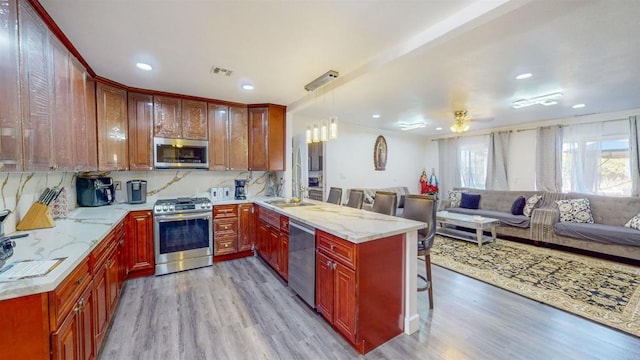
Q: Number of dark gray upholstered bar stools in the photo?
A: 4